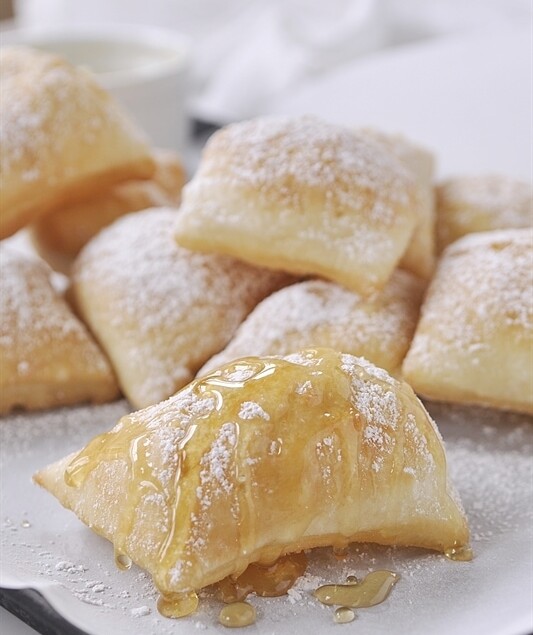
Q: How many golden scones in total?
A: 10